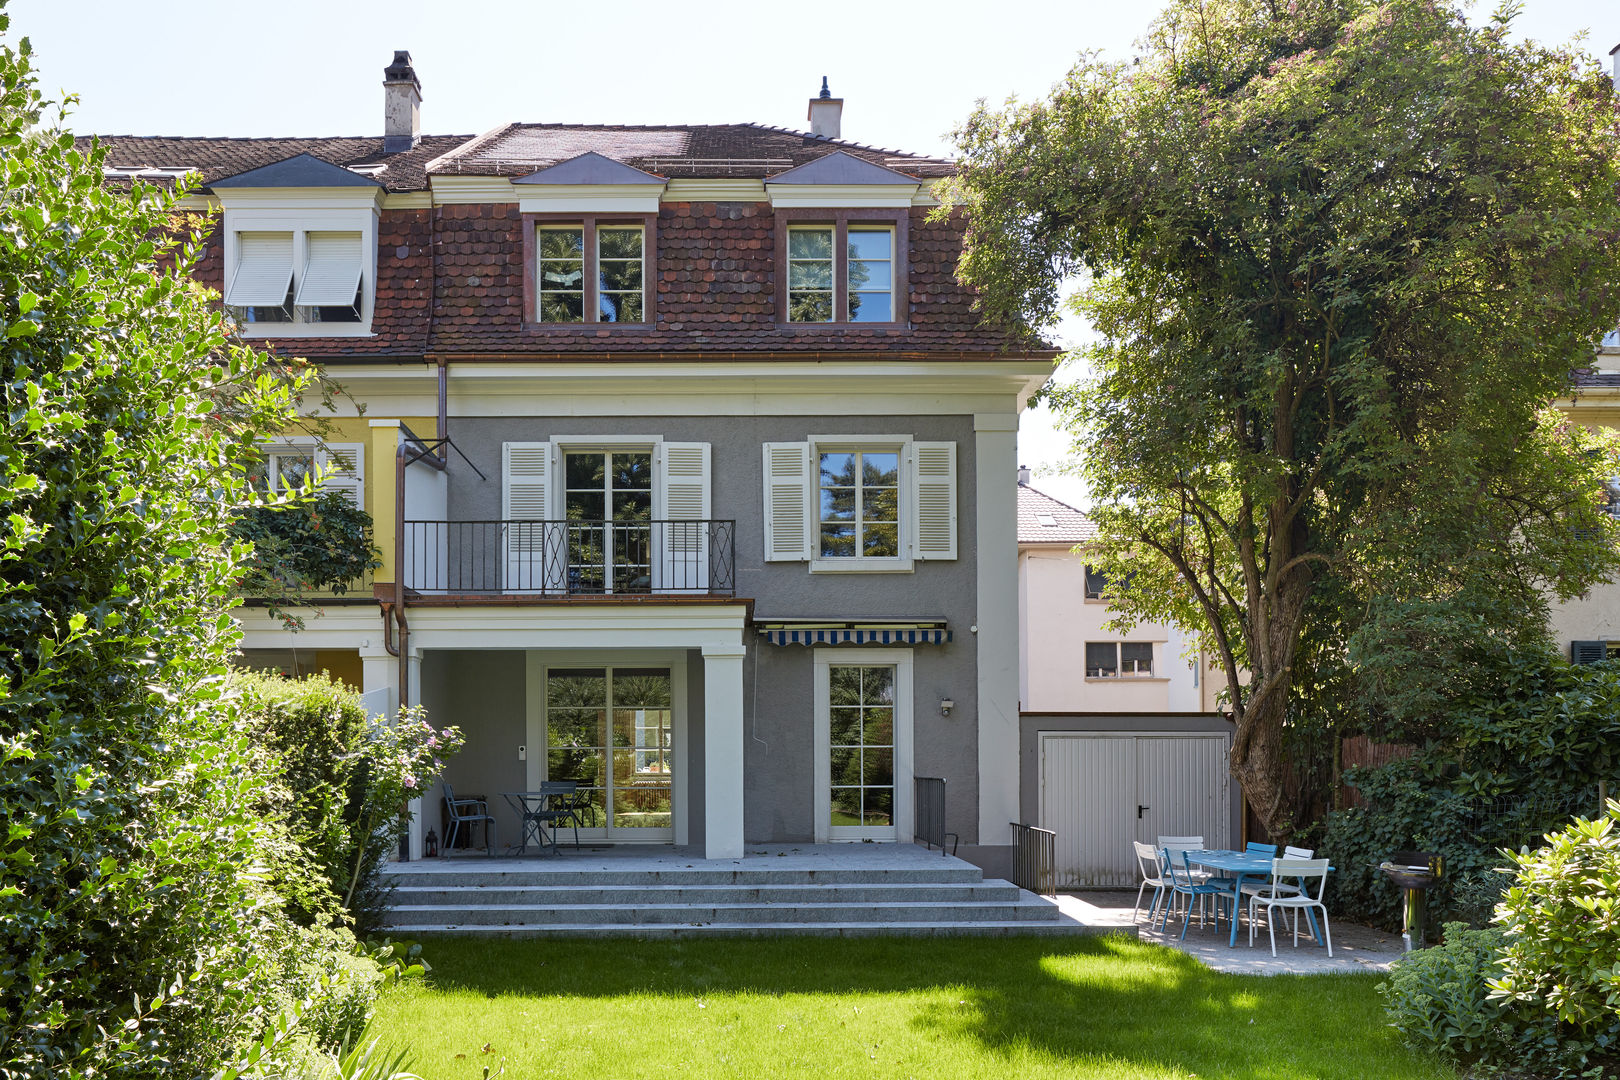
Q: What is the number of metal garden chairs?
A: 8